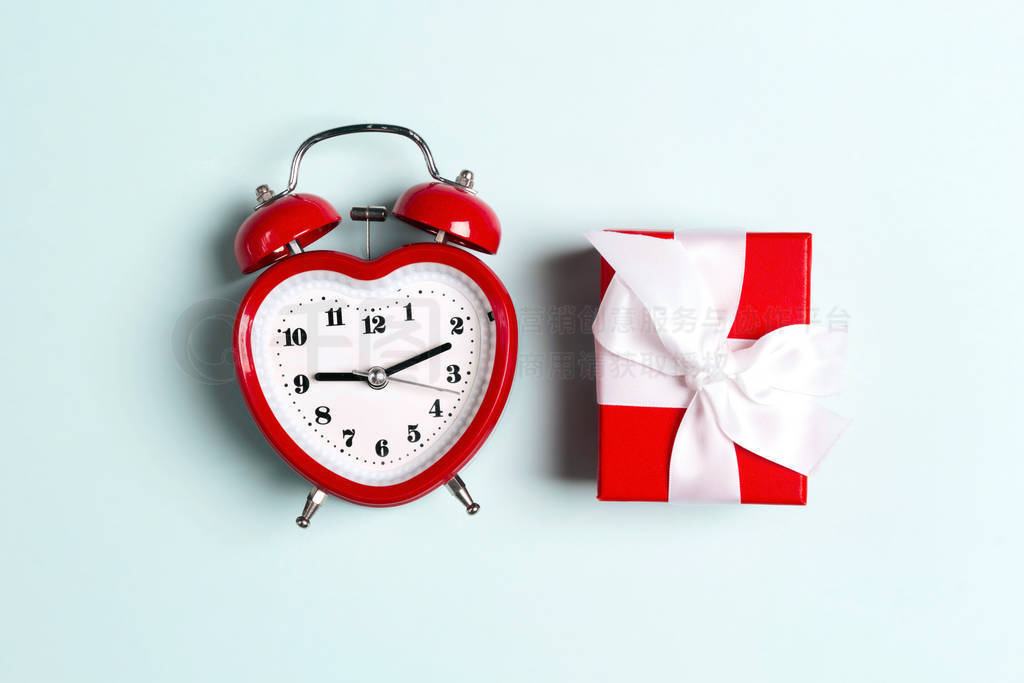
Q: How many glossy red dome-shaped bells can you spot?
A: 2